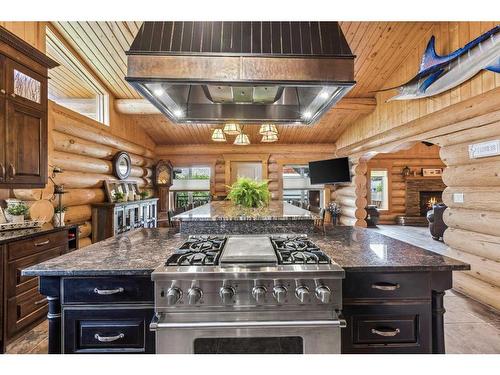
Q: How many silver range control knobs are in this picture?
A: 7